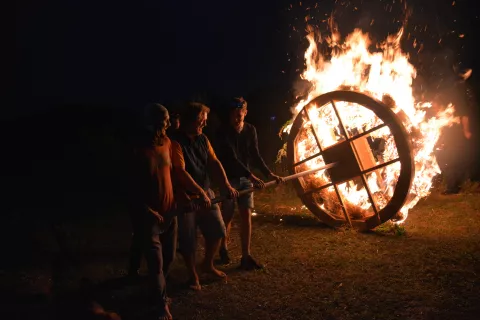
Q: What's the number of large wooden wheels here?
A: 1